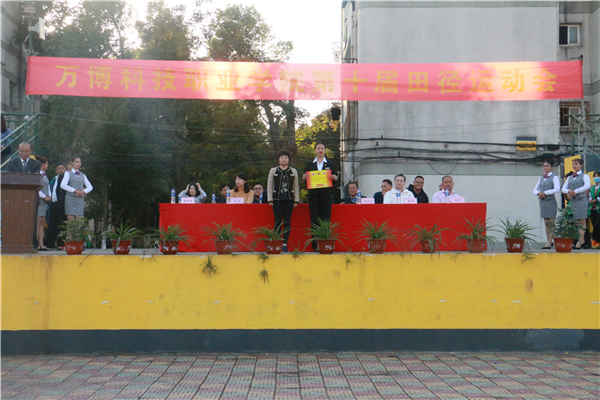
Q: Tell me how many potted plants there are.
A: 11